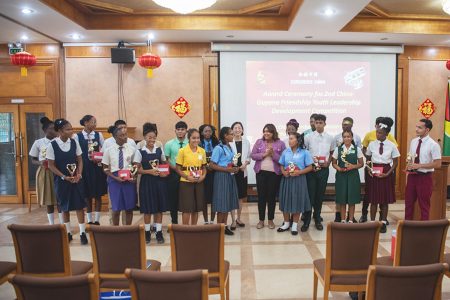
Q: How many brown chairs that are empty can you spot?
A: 8